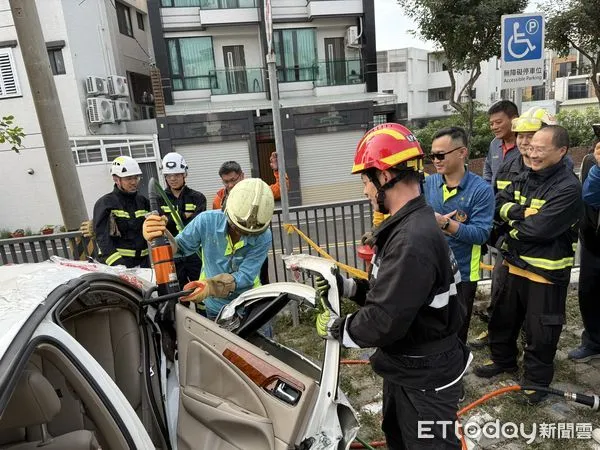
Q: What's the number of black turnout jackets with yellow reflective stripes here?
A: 4